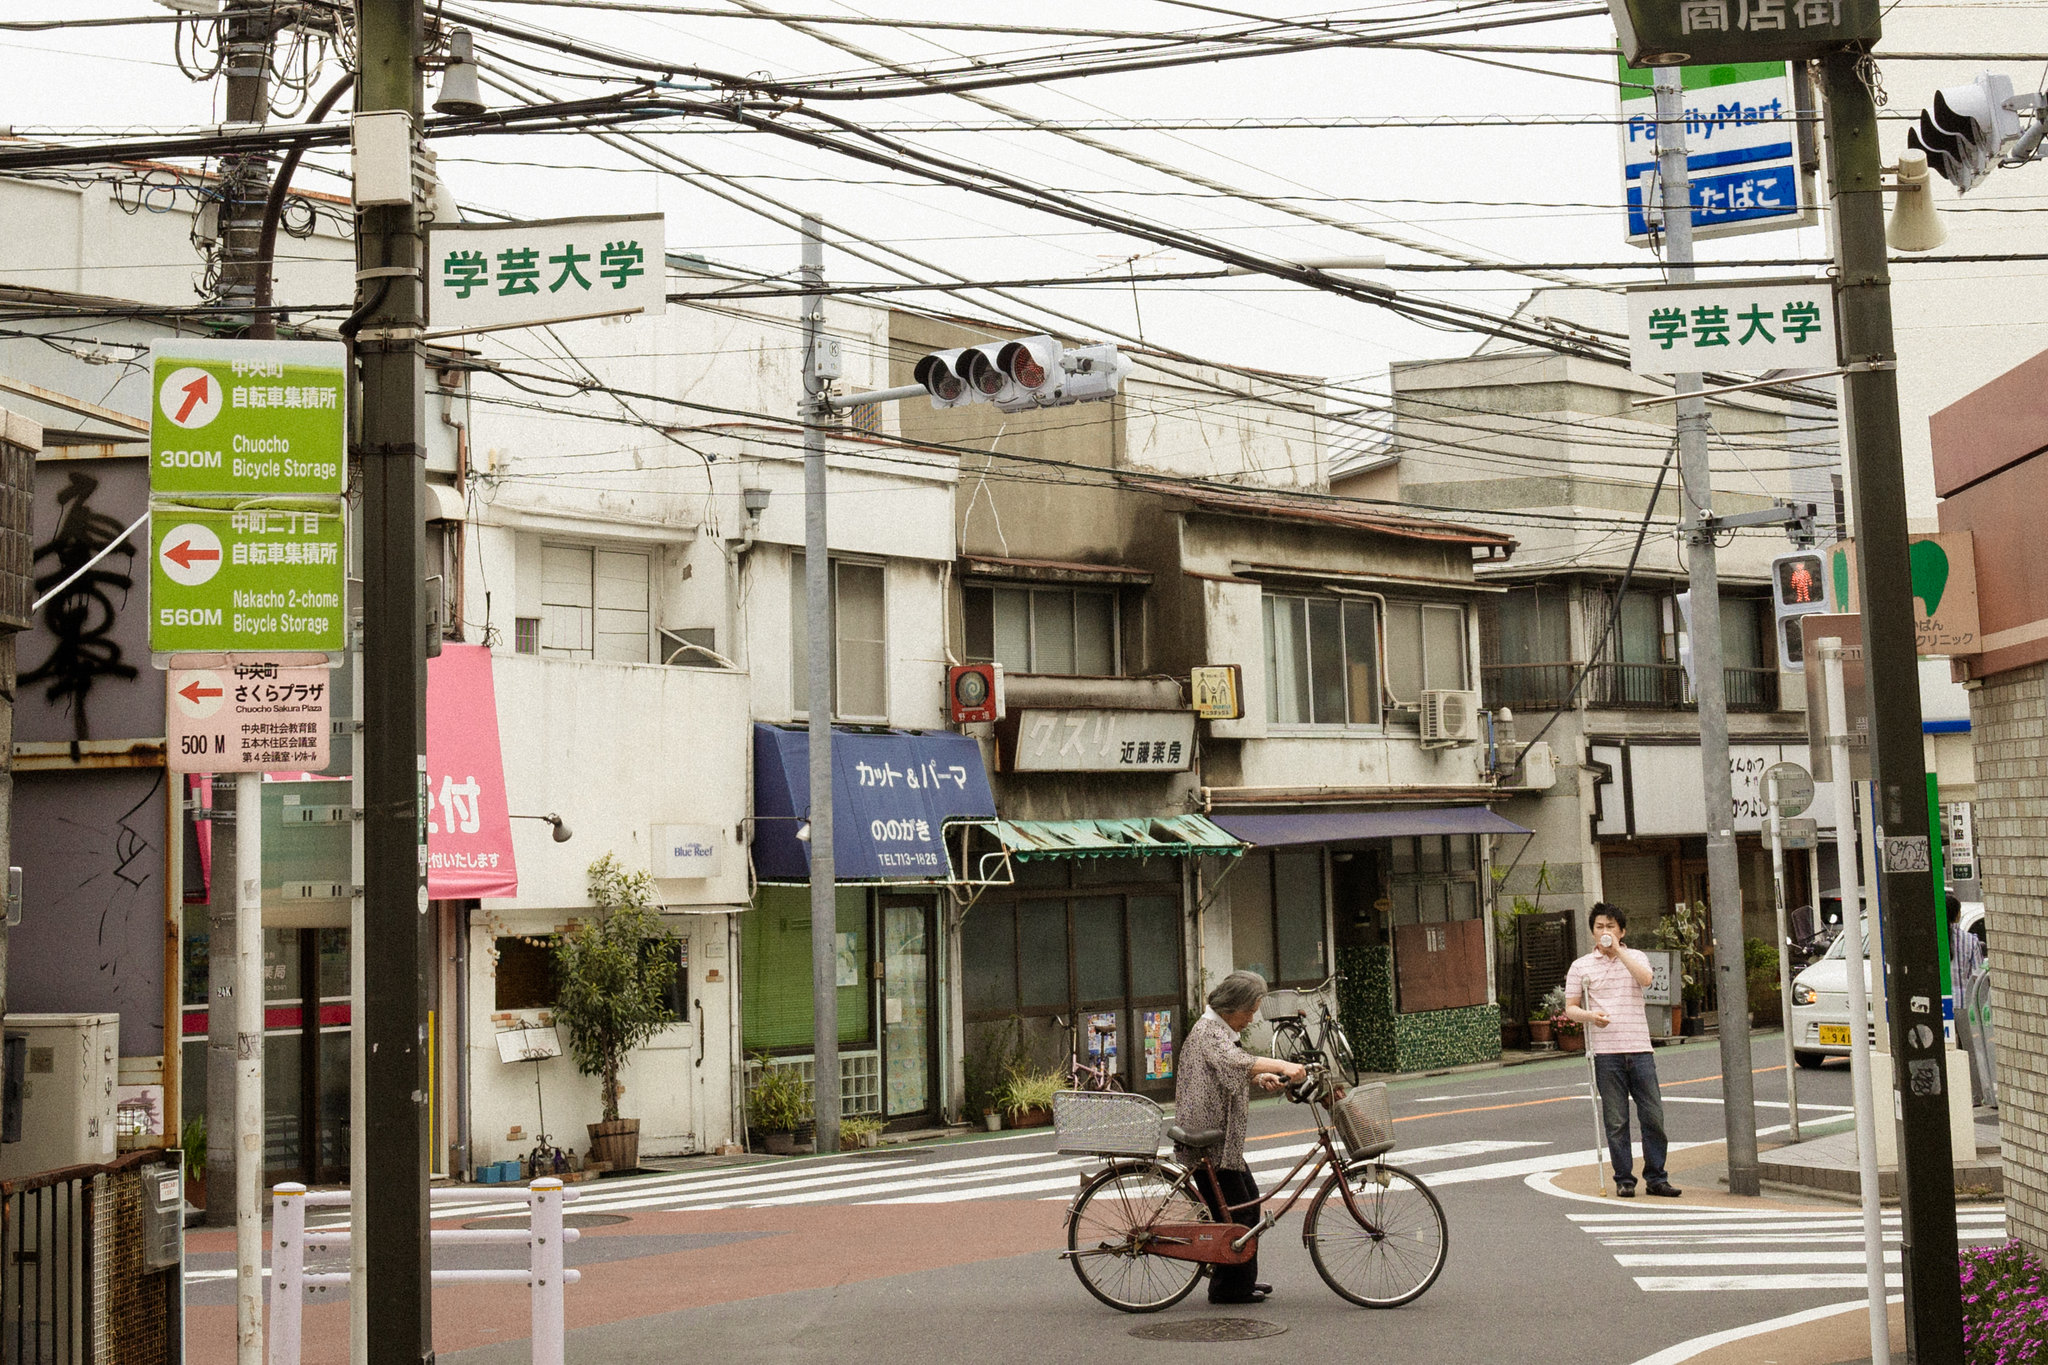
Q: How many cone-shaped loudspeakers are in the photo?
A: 2